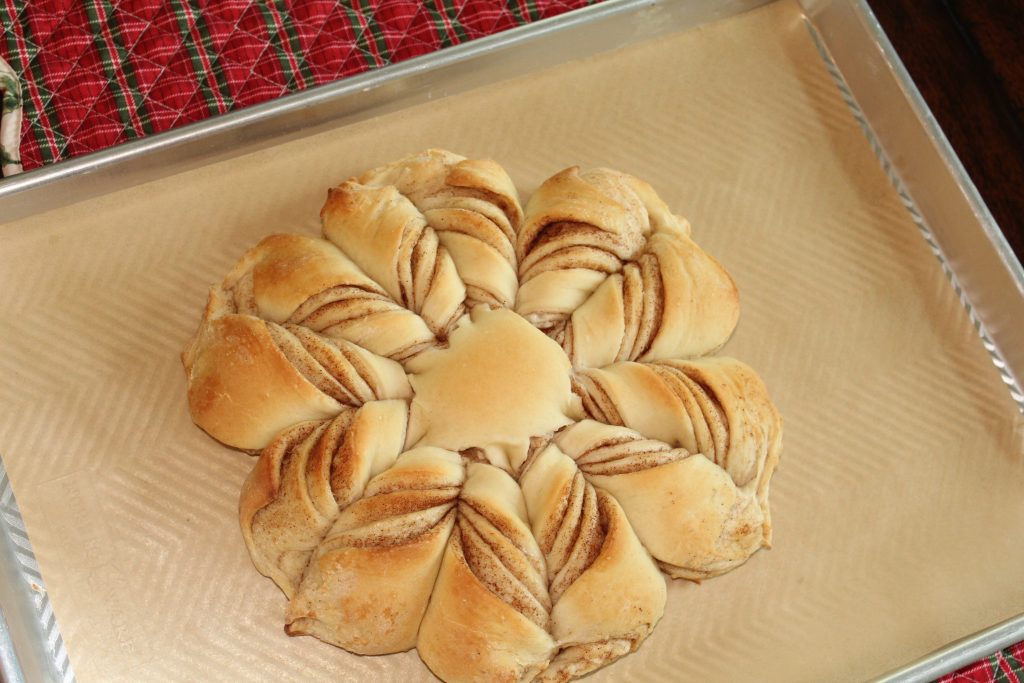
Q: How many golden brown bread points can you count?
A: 6